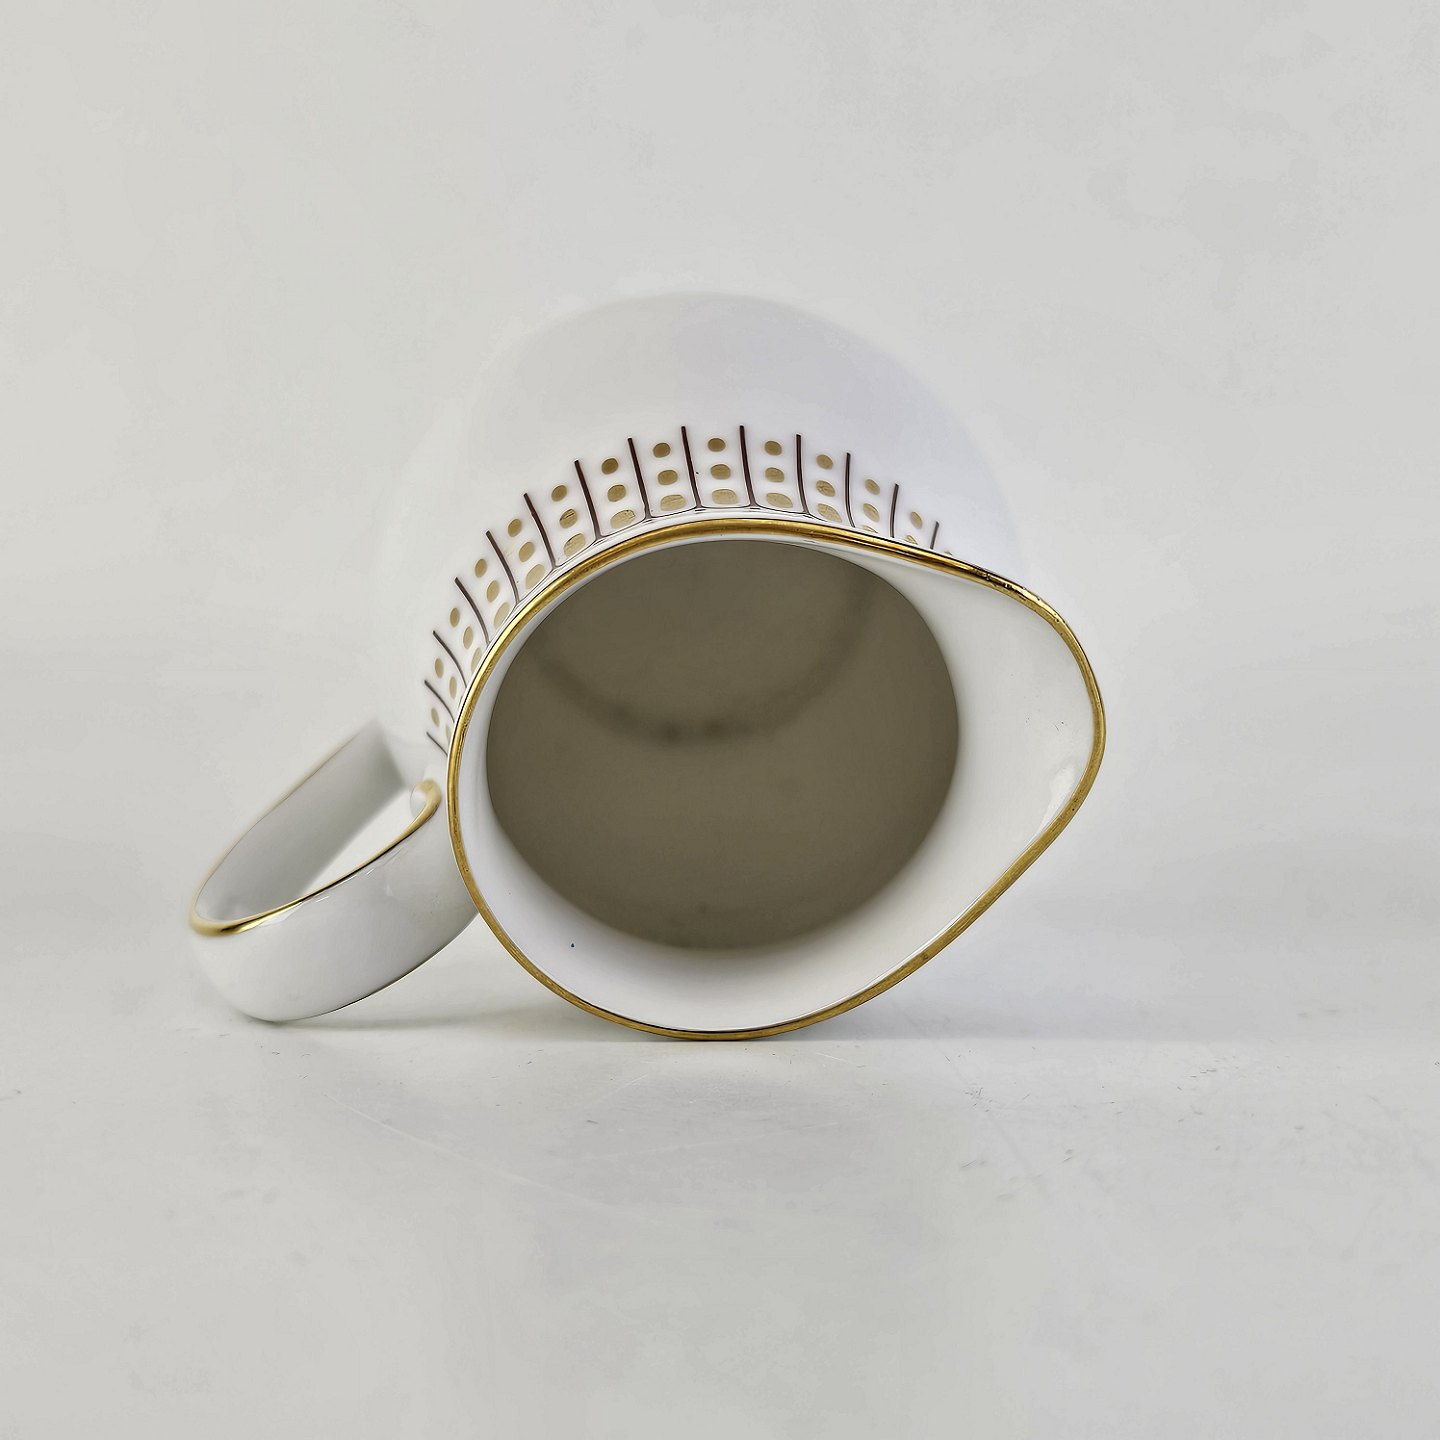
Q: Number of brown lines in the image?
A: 14